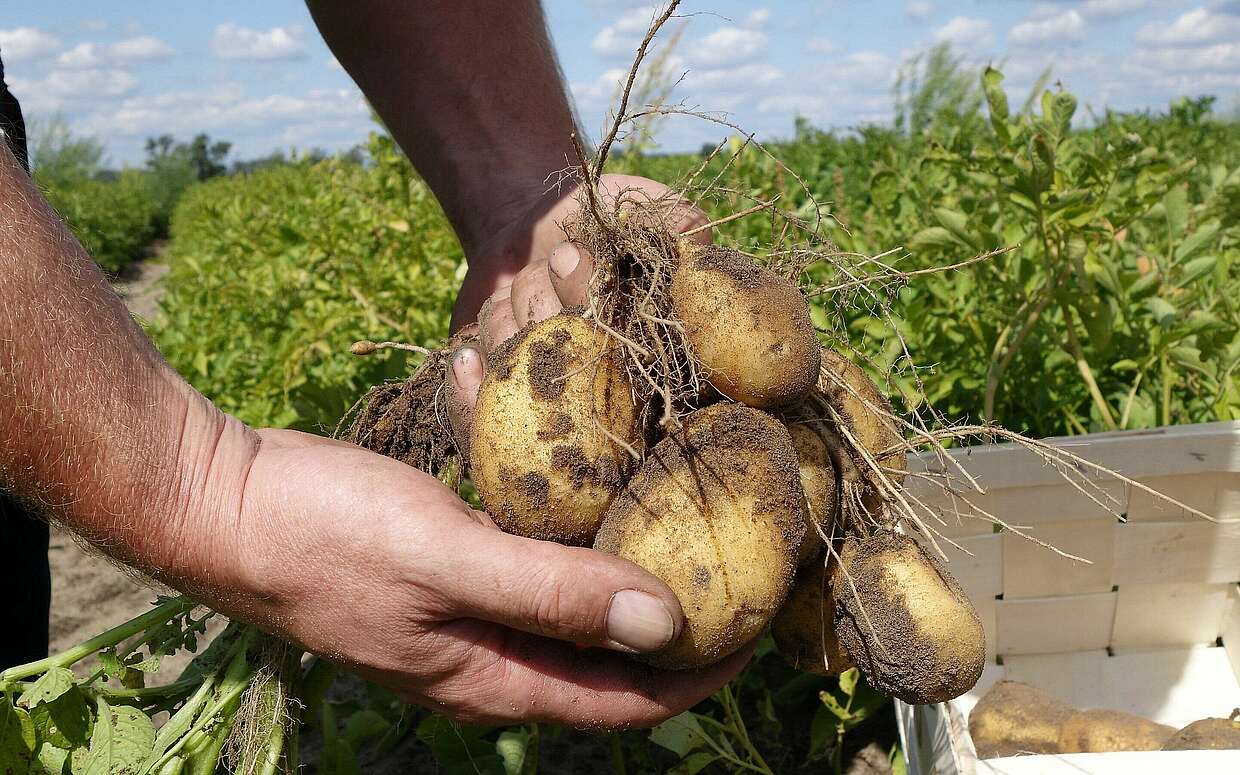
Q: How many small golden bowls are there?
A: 0